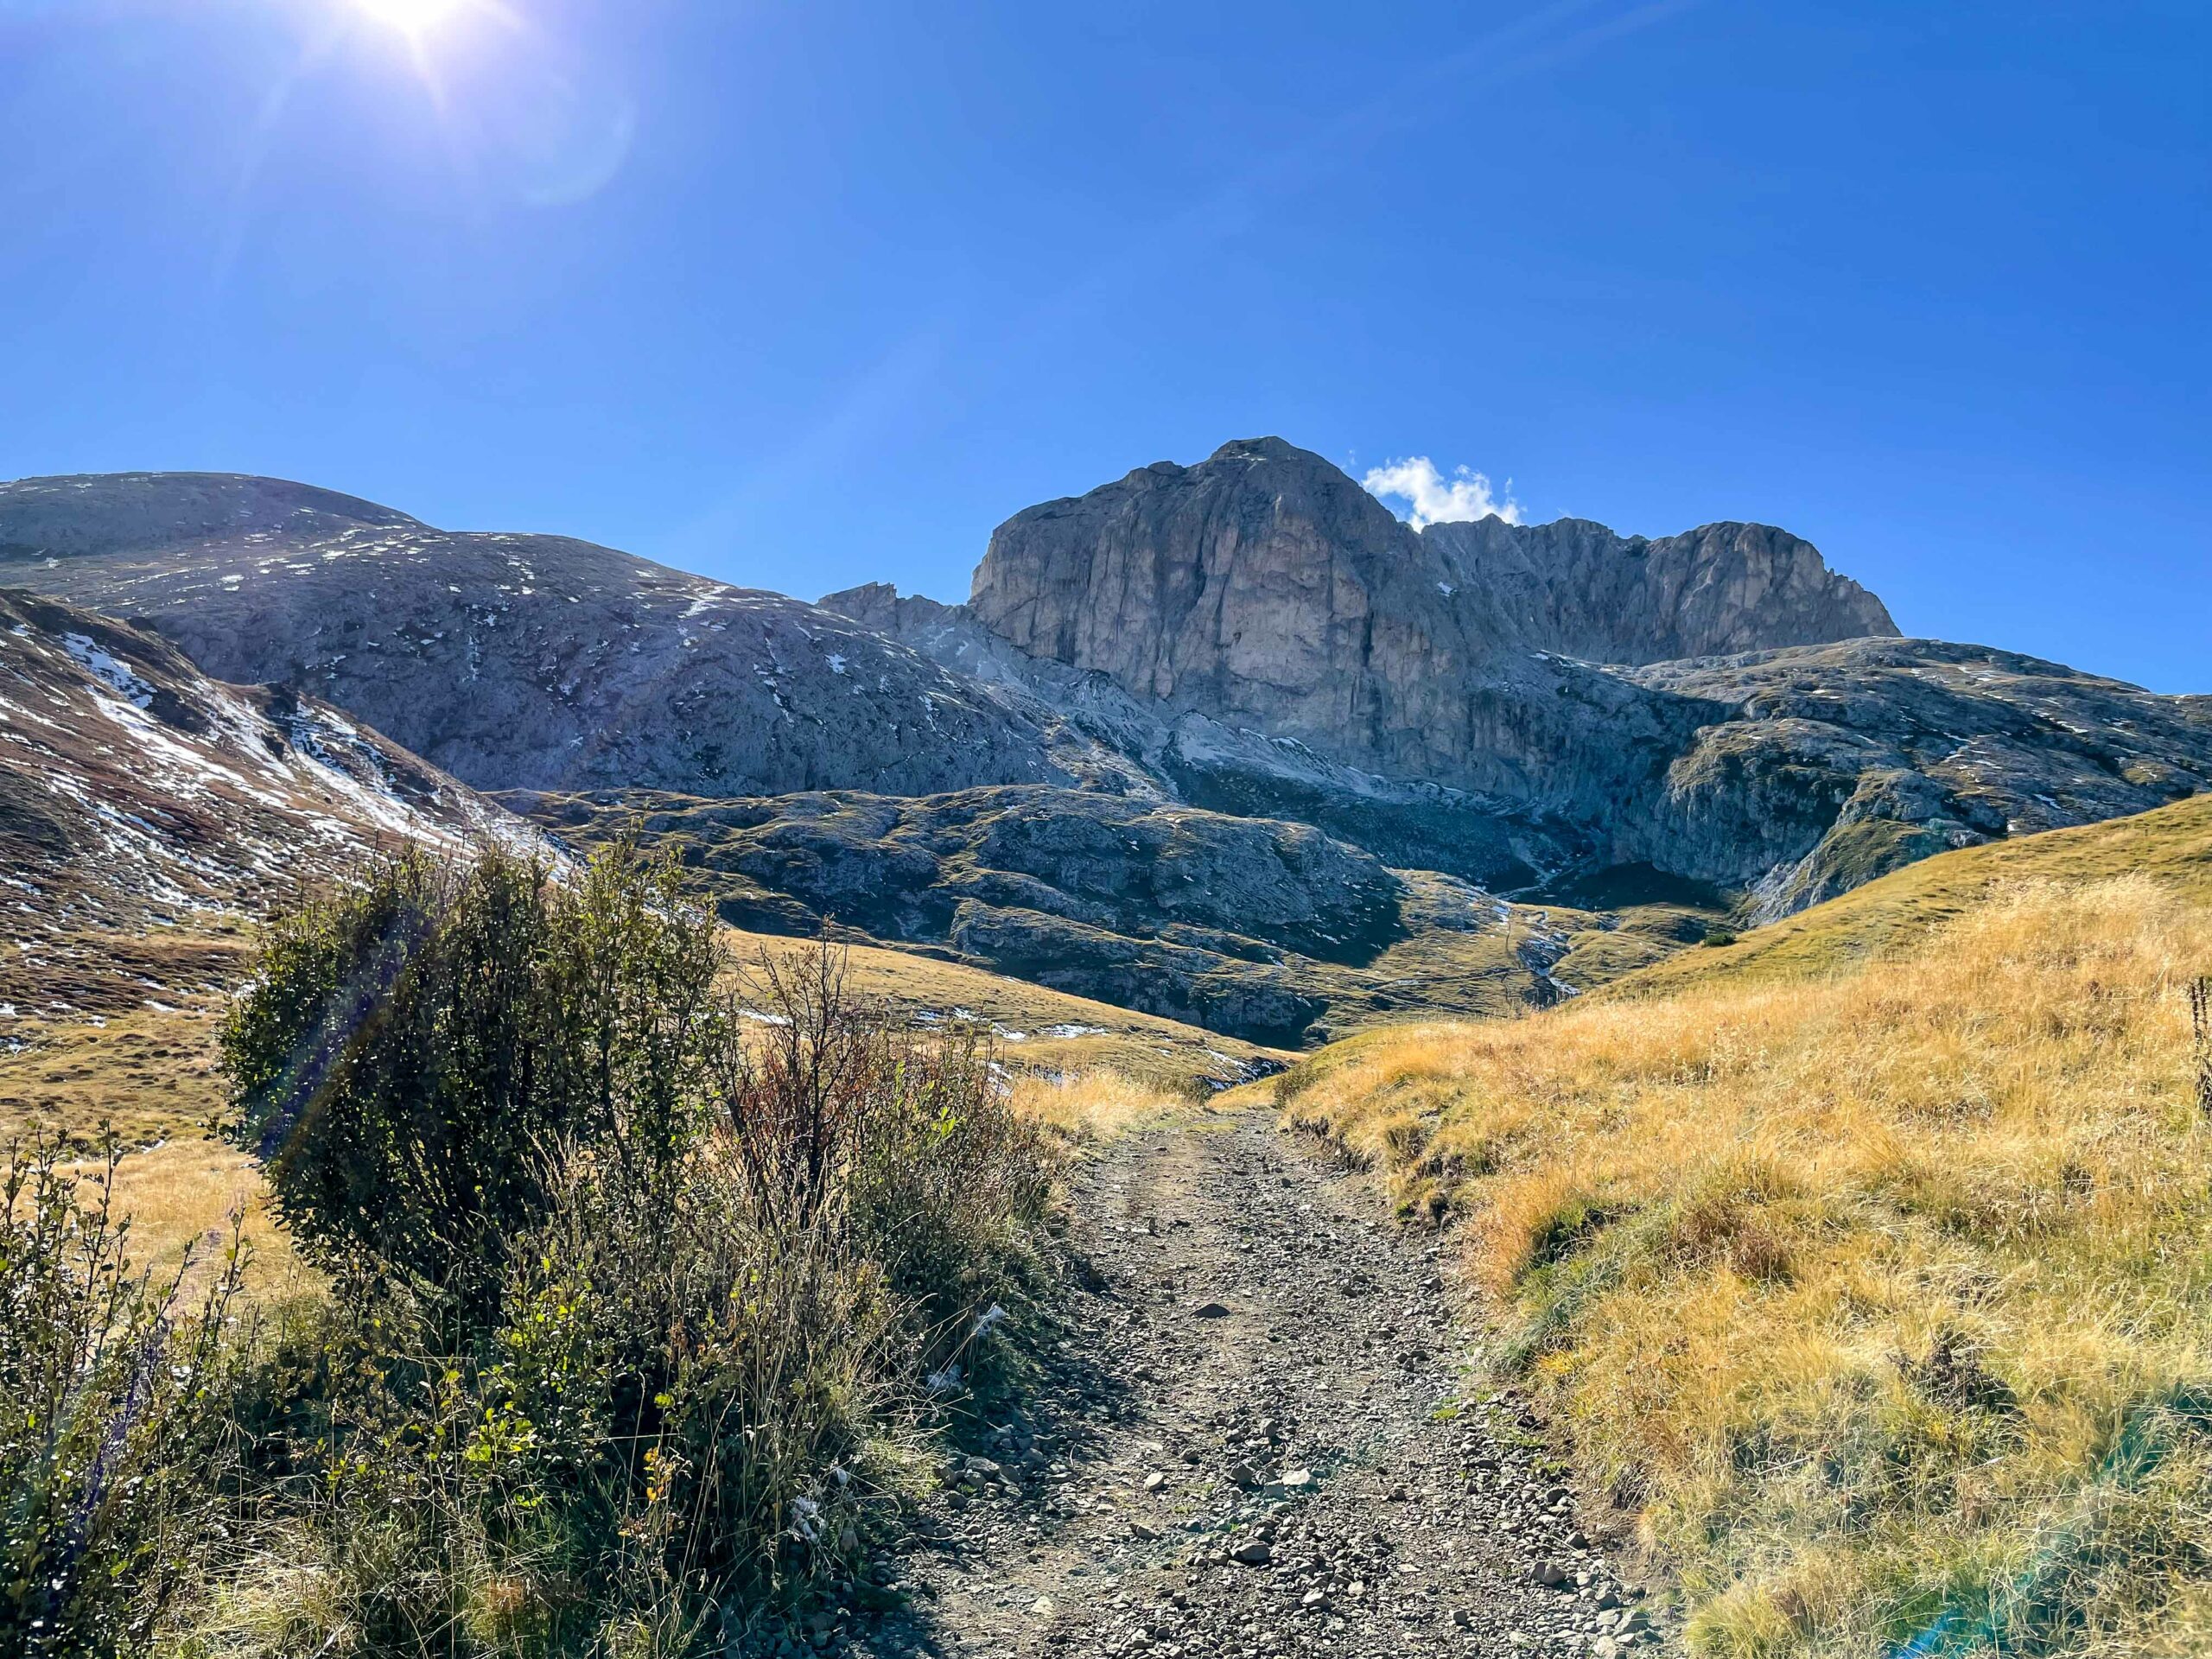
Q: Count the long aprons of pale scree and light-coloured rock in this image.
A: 1